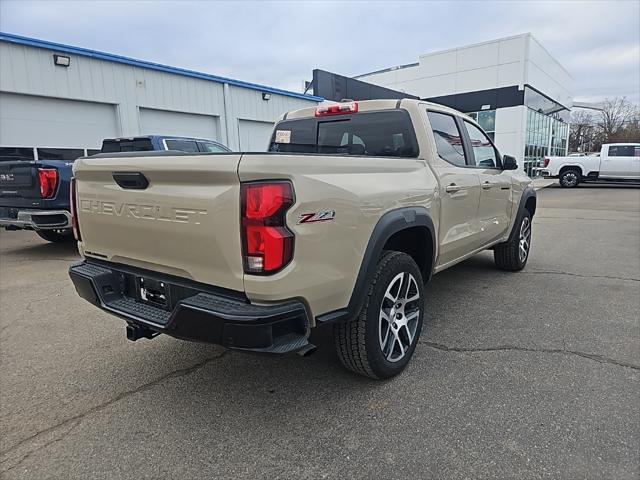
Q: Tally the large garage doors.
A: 3